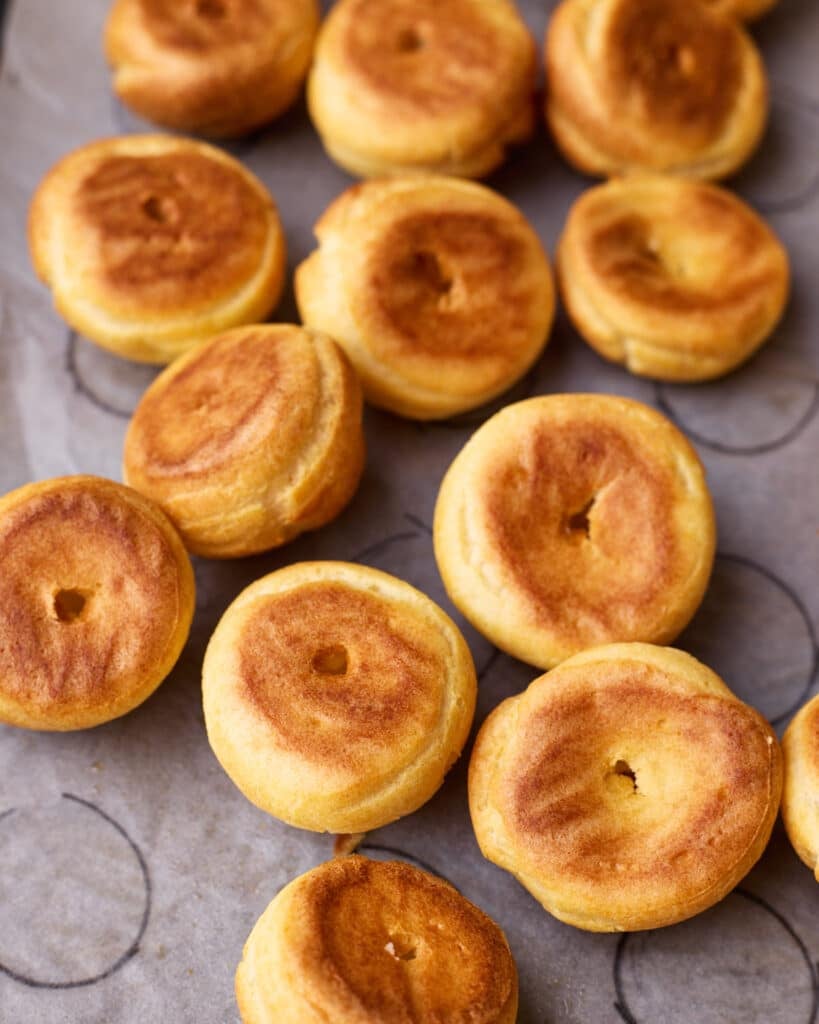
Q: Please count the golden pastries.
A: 14